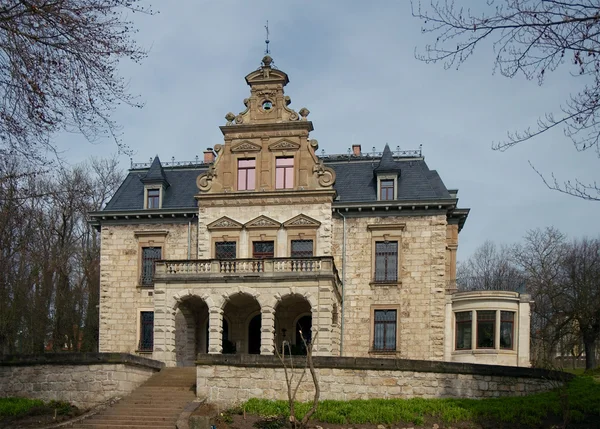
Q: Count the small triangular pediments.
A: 5